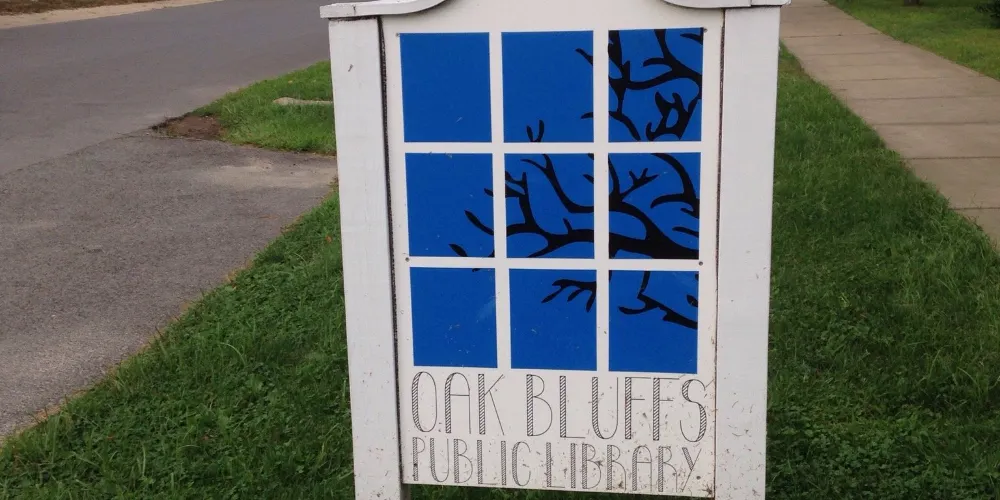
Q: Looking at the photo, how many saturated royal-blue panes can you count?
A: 9